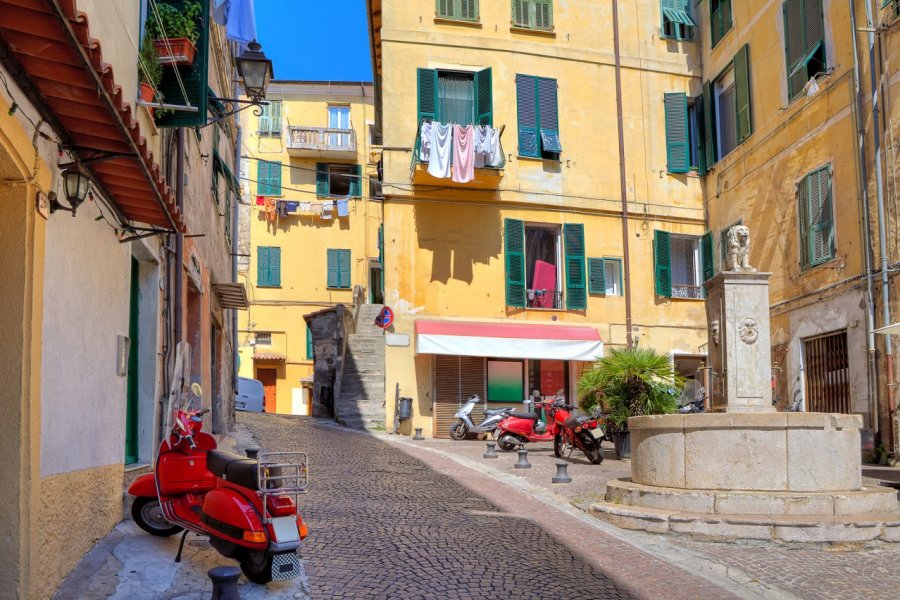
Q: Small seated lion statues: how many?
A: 1